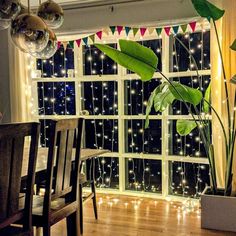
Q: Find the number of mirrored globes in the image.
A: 4